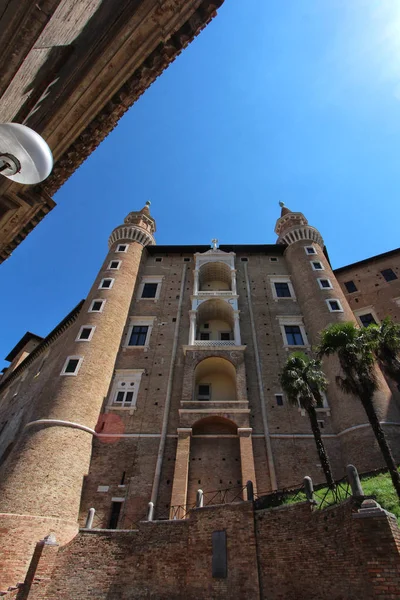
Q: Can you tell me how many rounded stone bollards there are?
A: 6